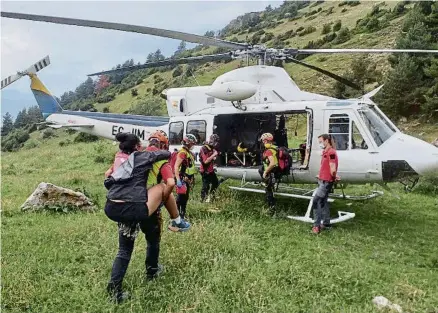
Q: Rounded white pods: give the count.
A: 1